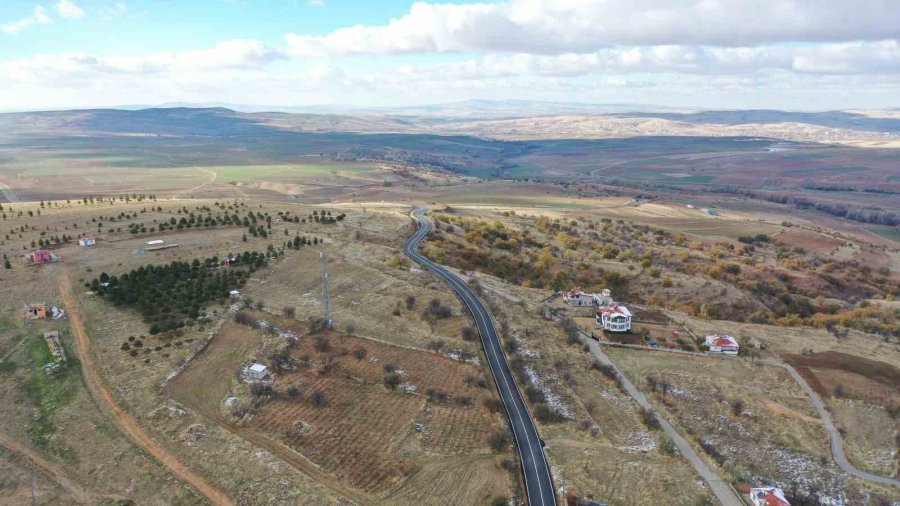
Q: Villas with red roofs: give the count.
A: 4